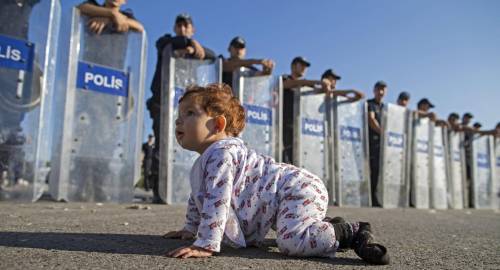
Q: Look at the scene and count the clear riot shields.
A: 12